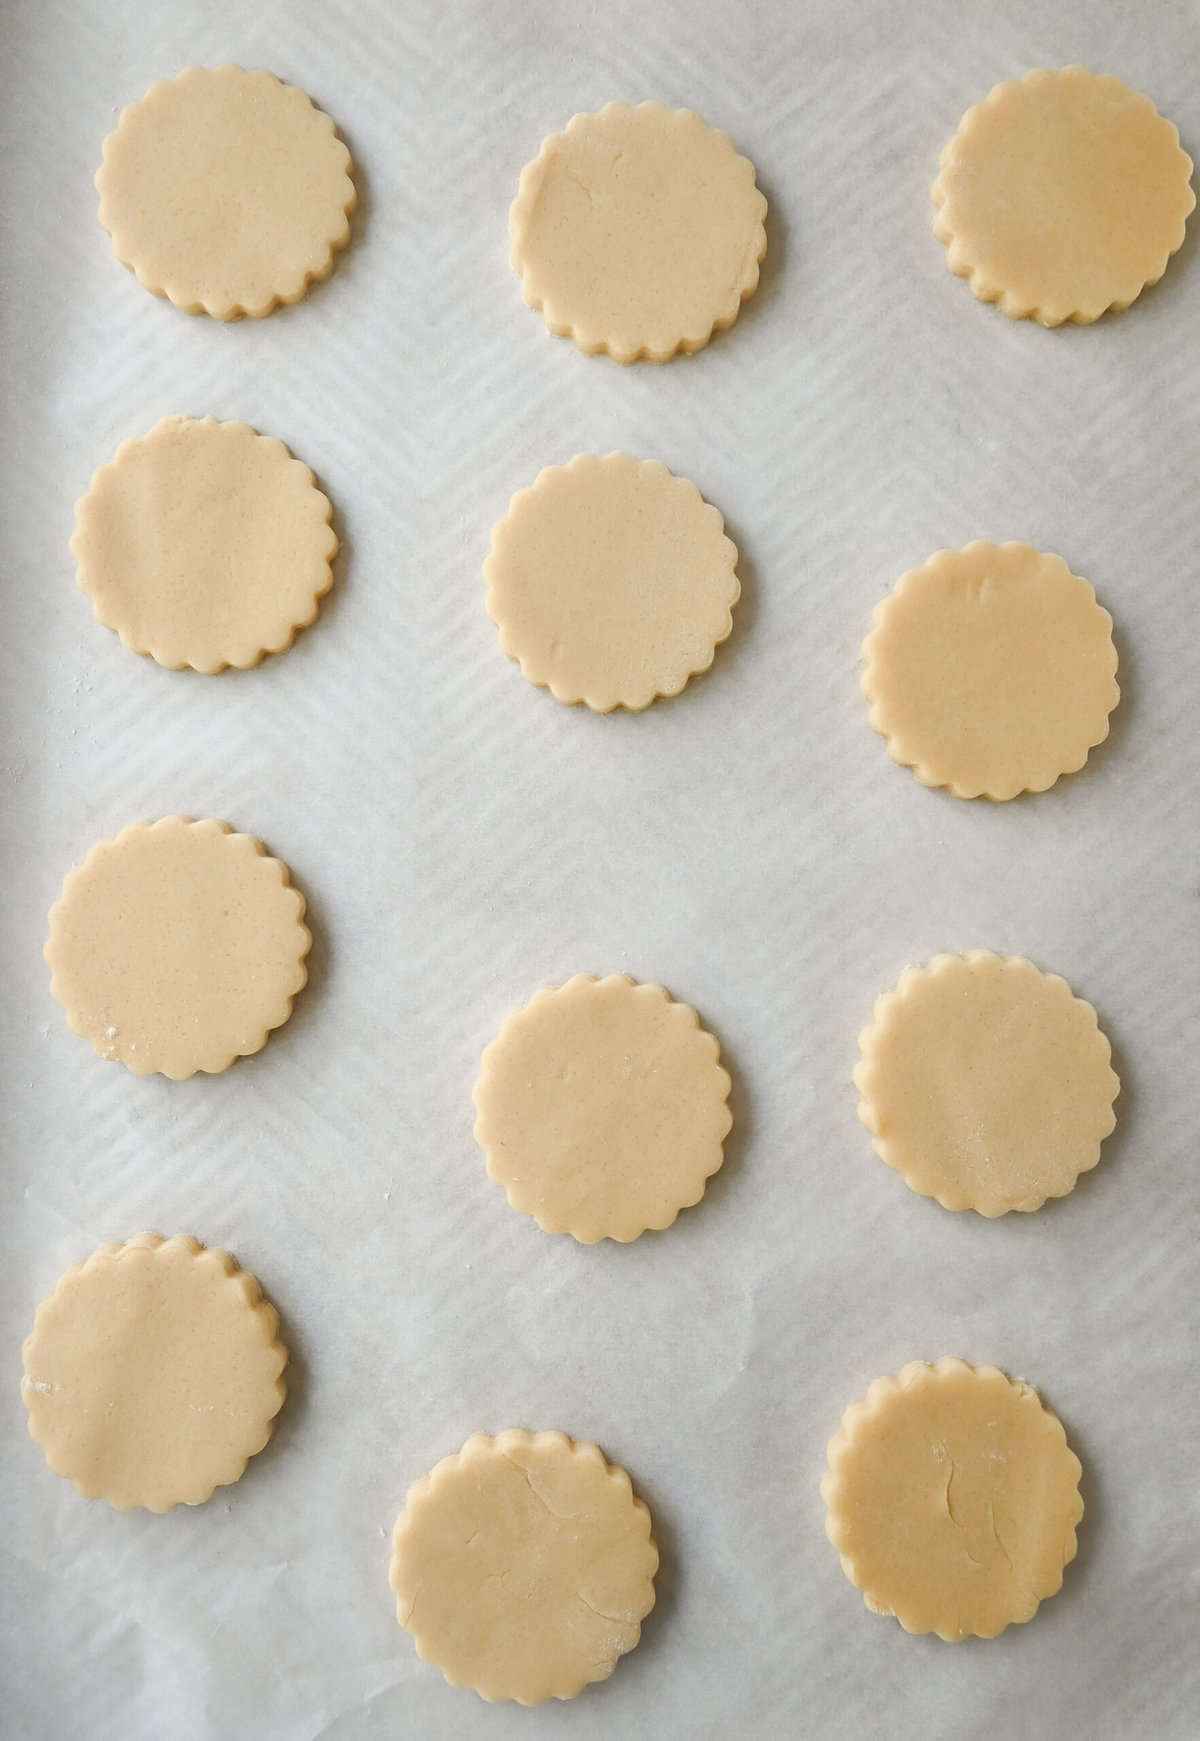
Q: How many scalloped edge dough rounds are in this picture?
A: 12